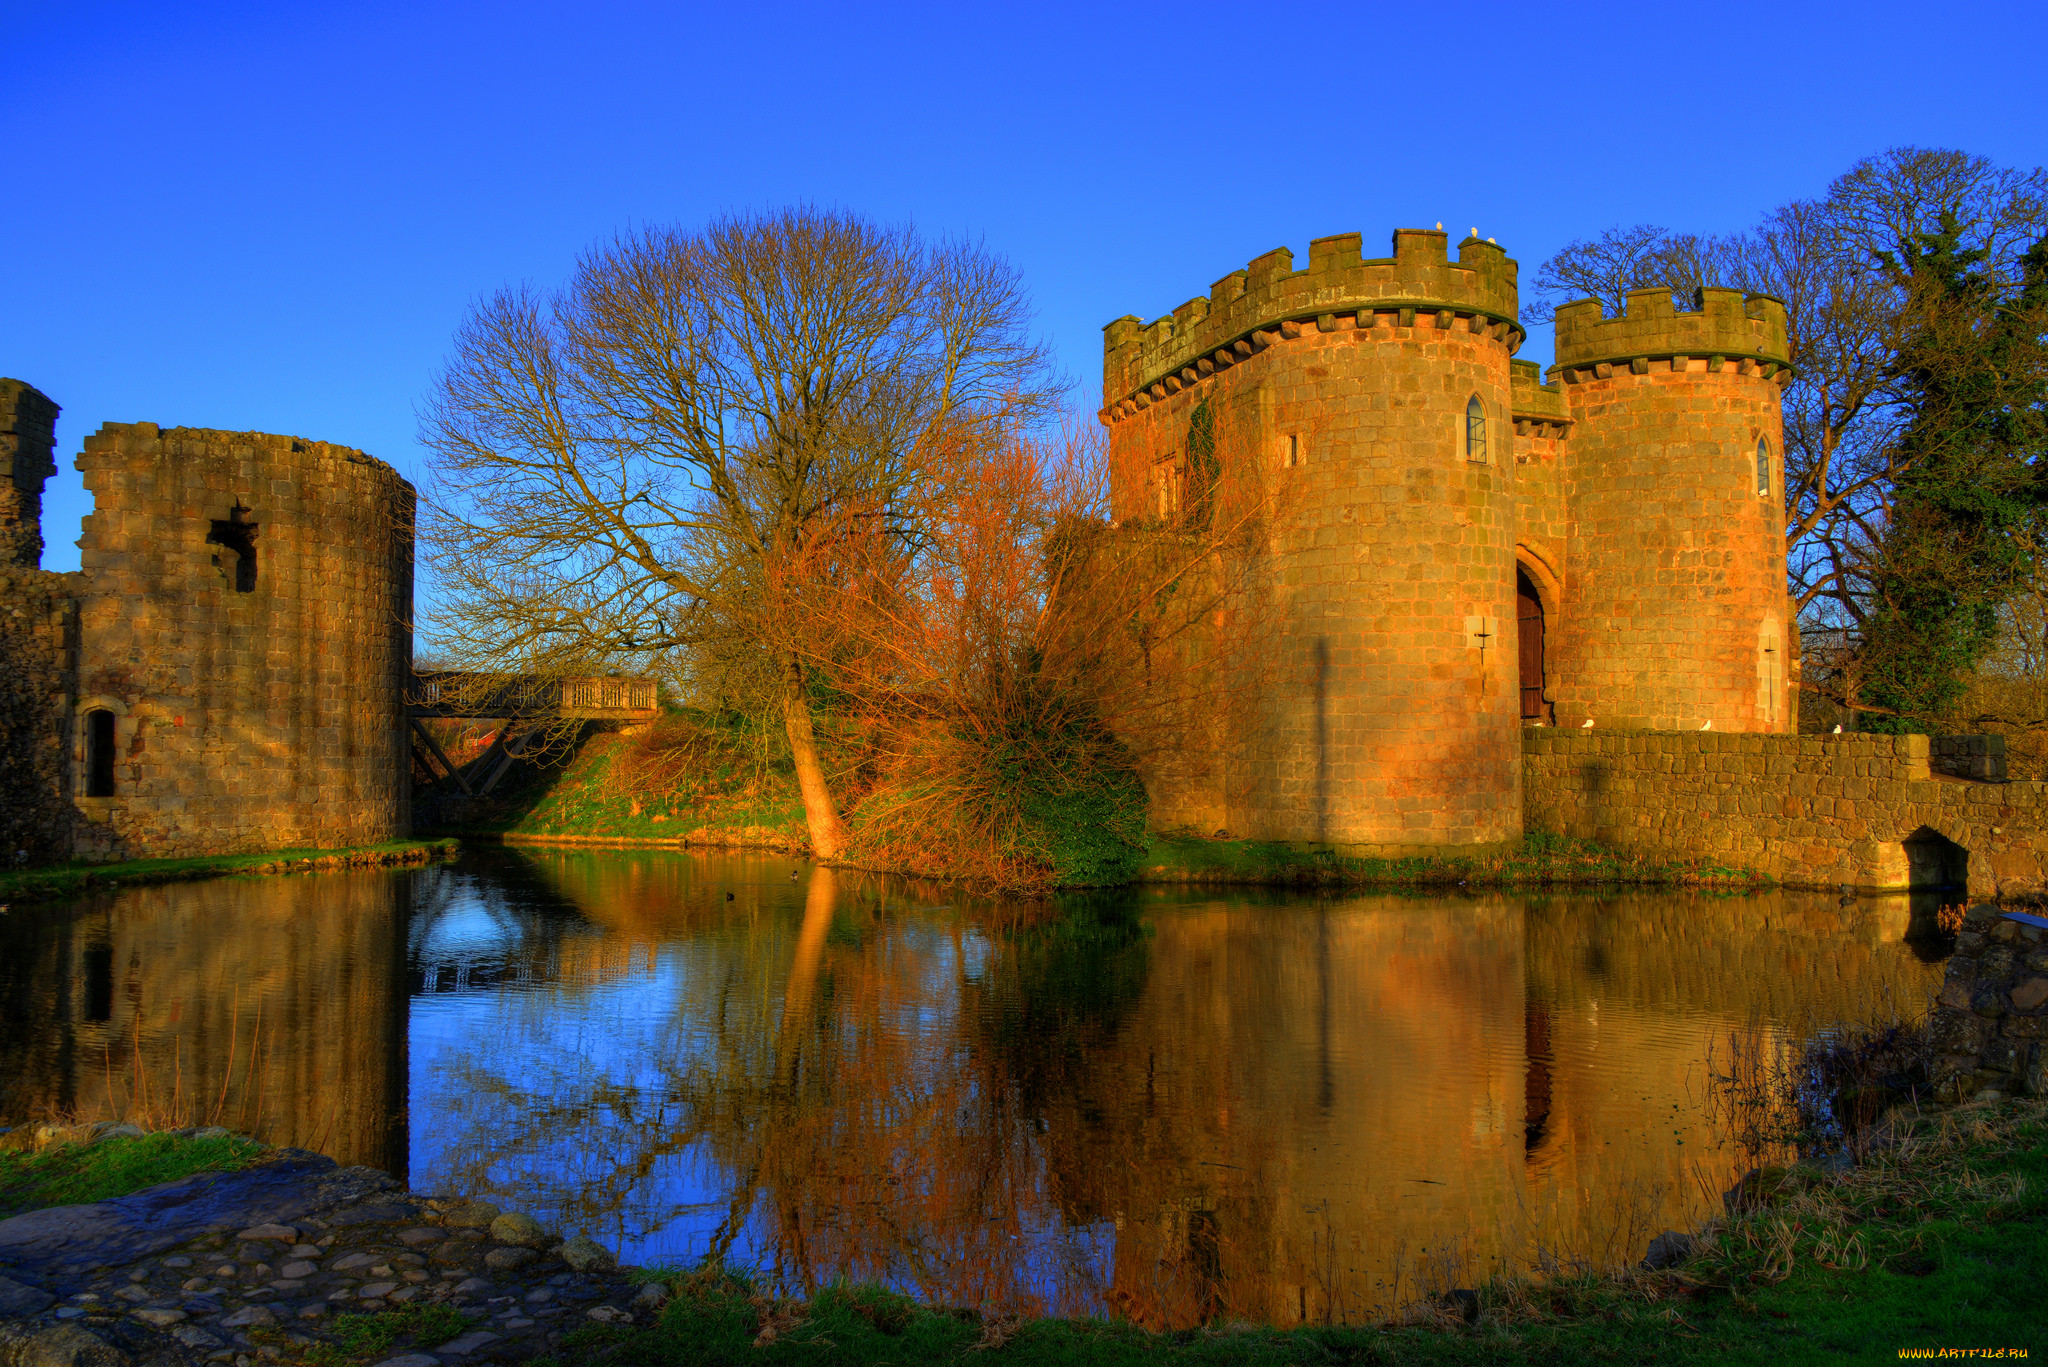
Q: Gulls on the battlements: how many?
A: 3